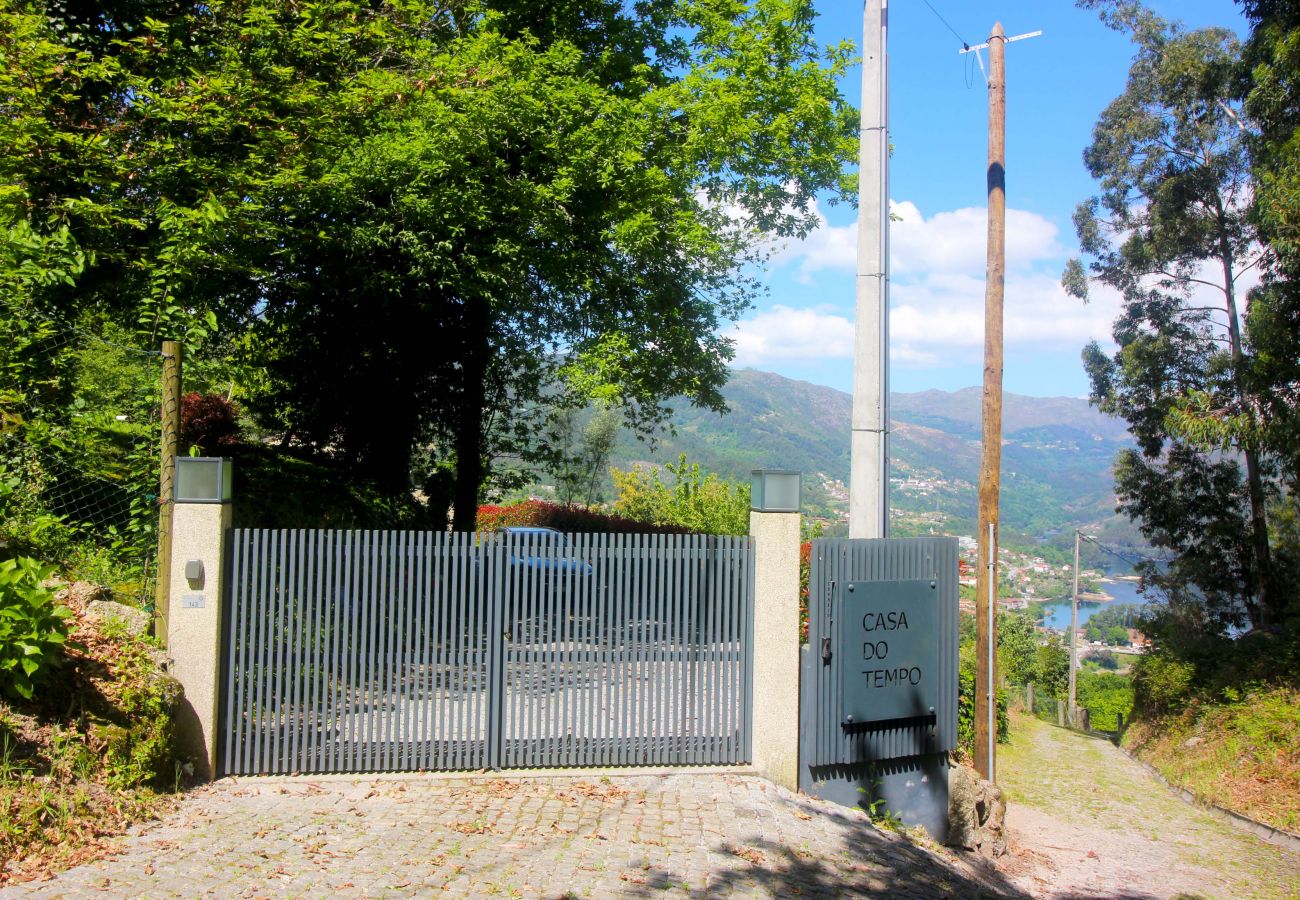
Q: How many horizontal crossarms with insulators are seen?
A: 1